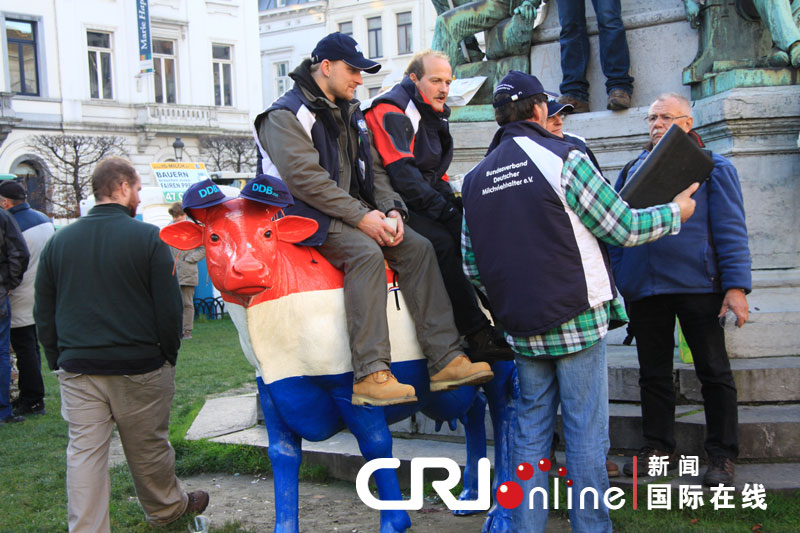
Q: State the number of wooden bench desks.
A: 0